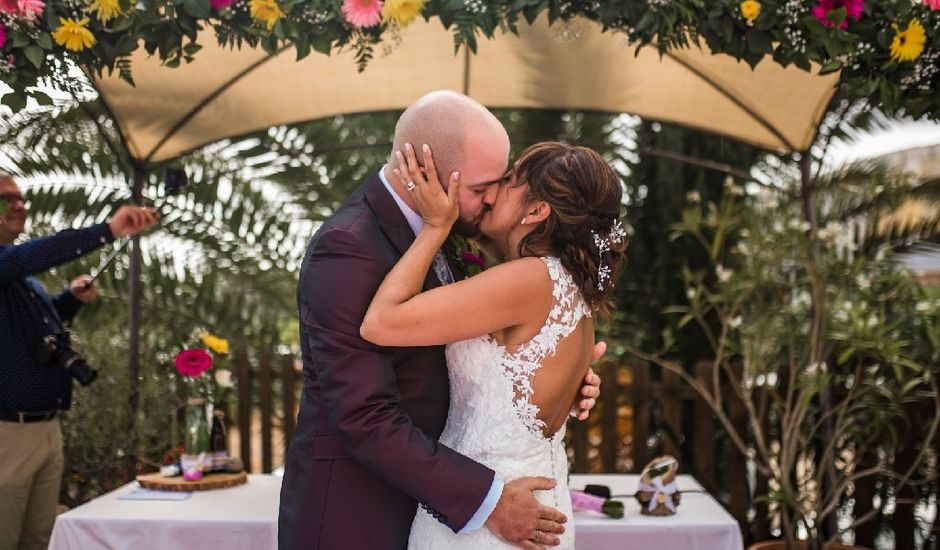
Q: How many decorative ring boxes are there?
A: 1